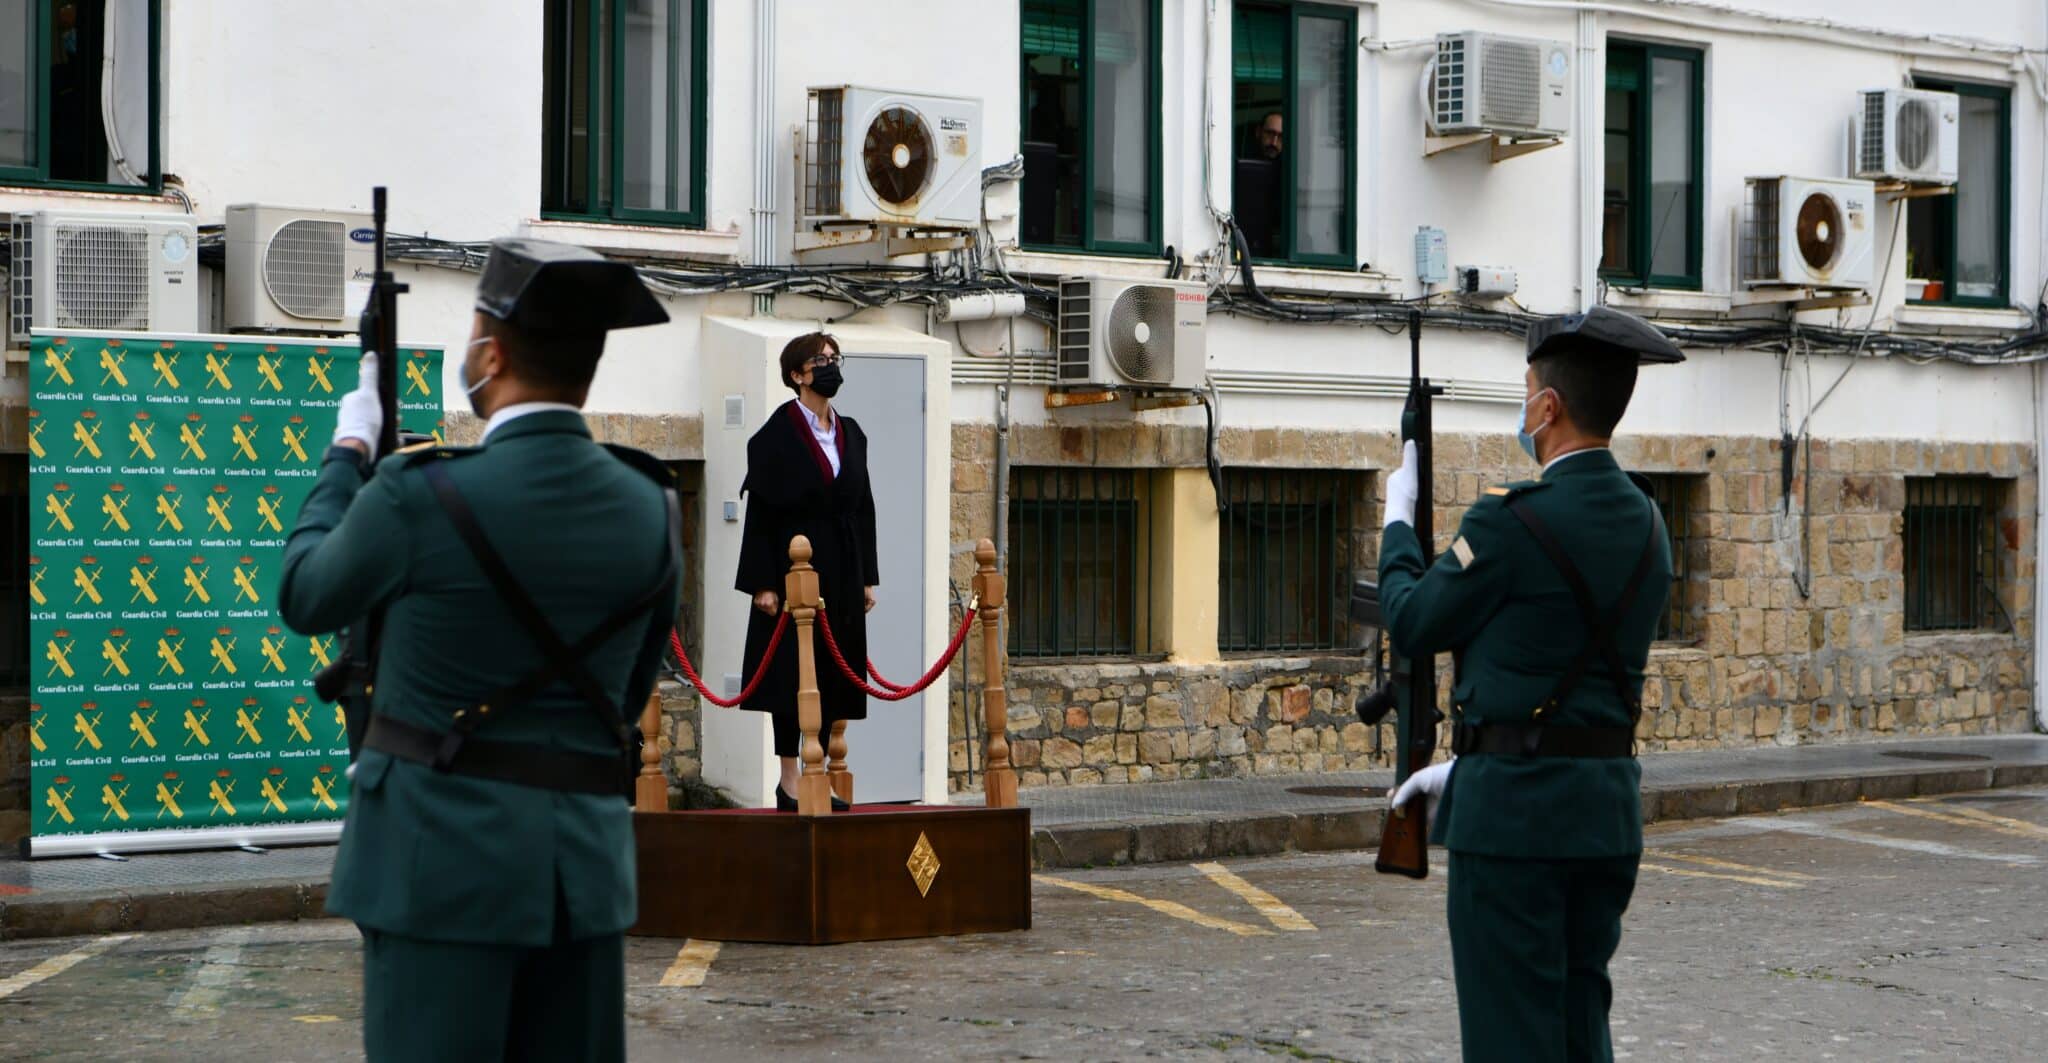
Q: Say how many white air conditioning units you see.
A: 7